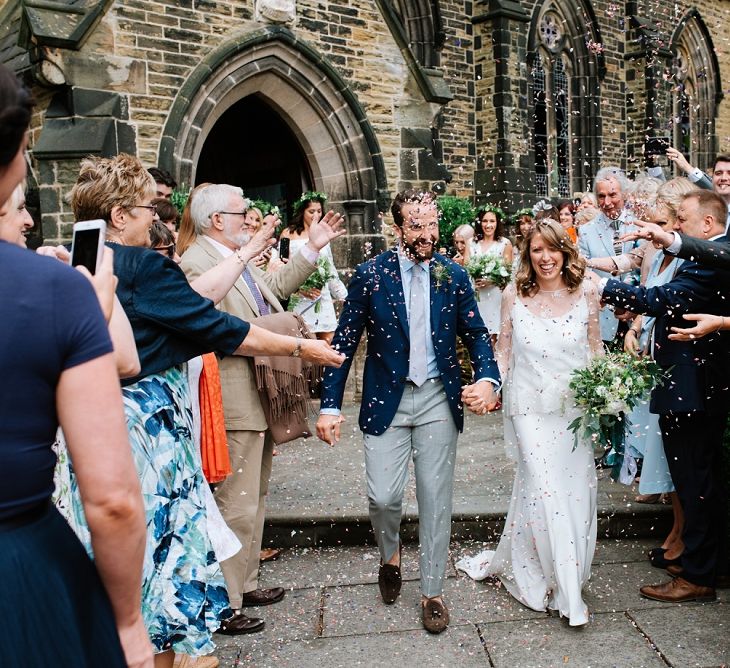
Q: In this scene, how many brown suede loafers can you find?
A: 2